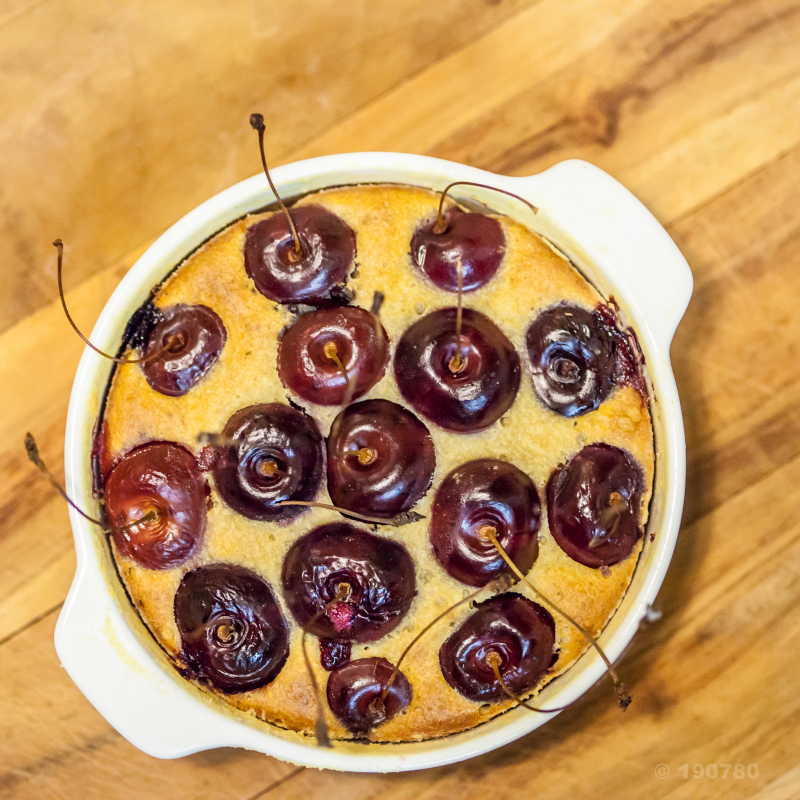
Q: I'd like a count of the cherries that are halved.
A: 0